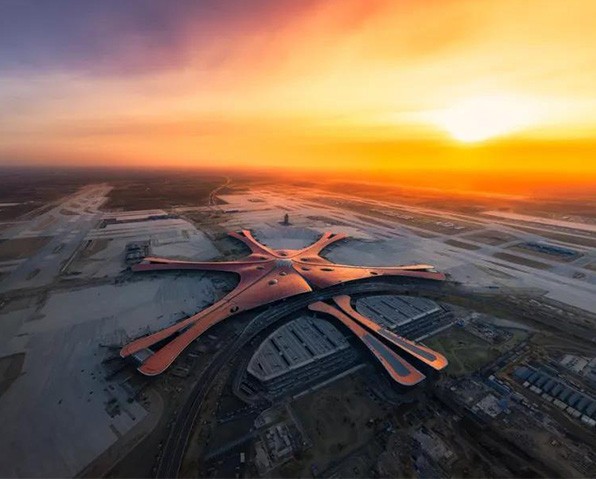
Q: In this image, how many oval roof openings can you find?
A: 10